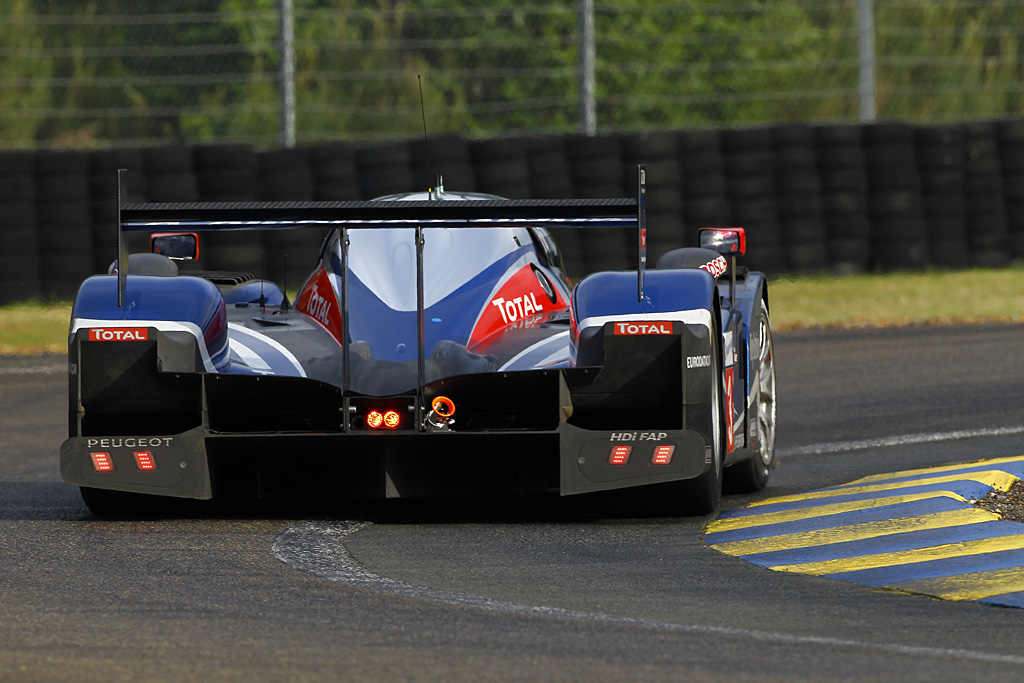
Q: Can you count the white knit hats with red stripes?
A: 0